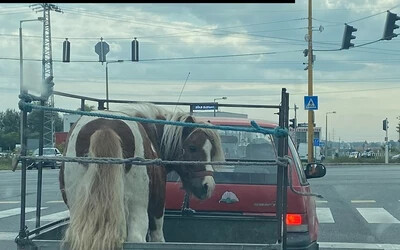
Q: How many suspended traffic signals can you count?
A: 4